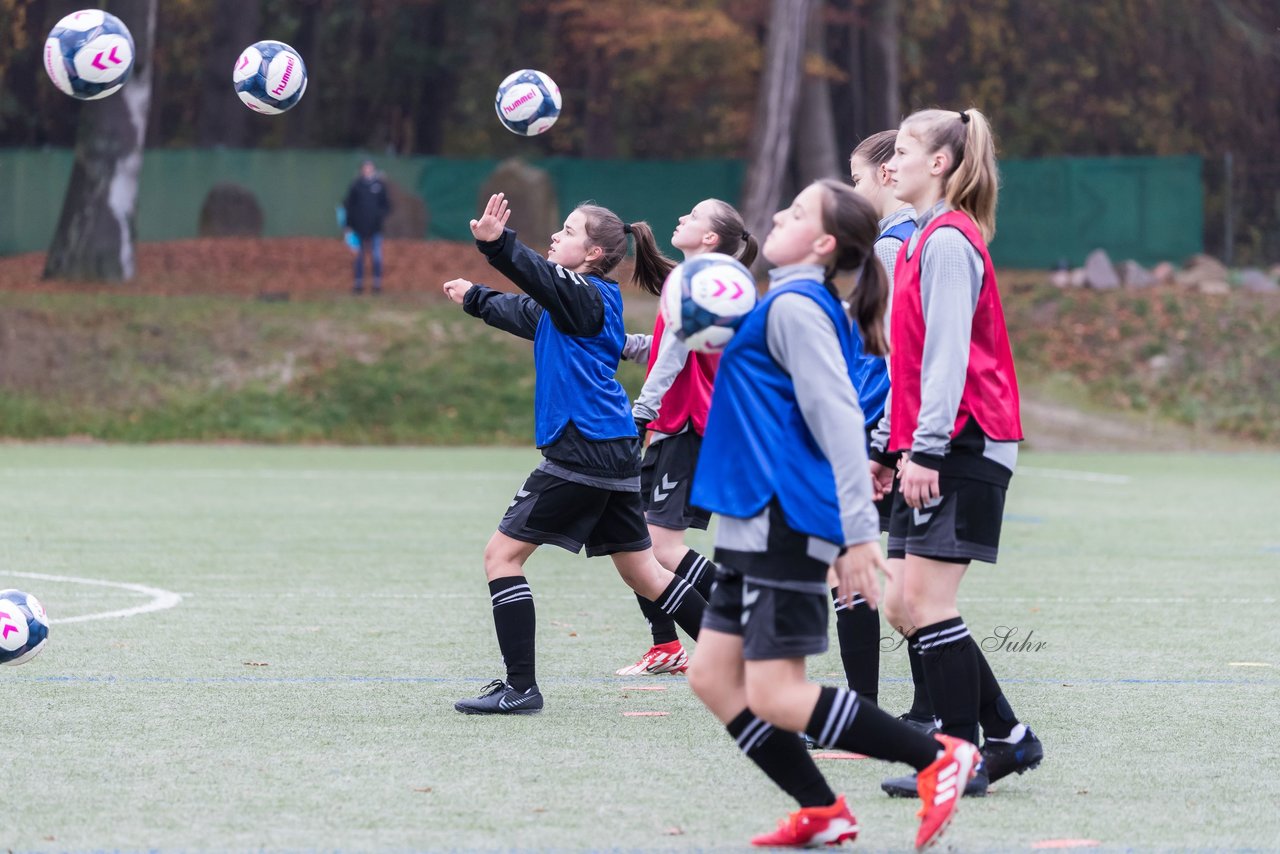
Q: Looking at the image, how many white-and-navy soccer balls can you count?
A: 5